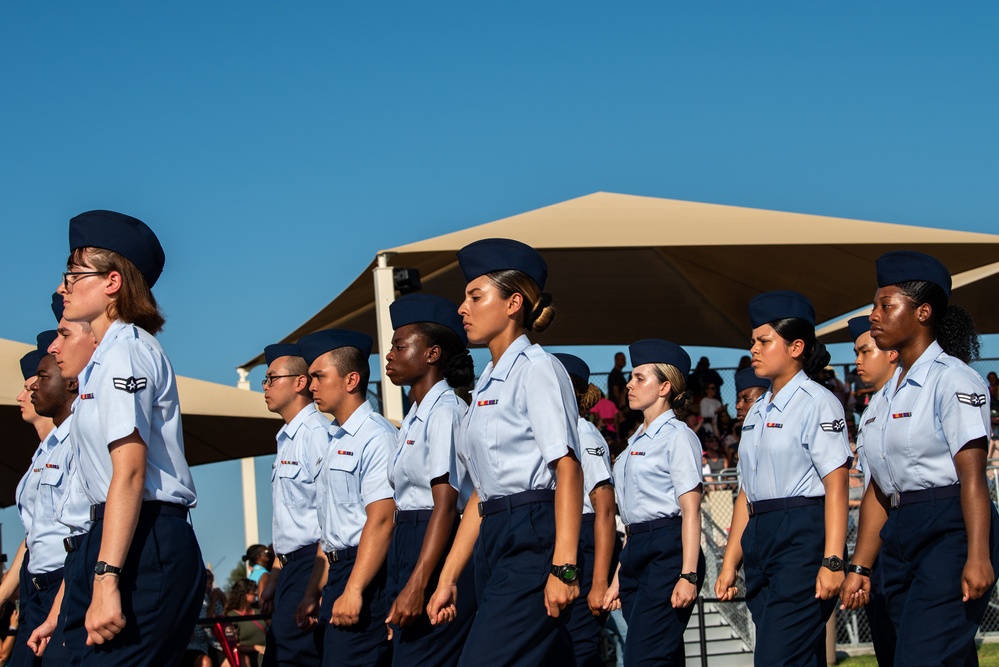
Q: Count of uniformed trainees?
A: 14